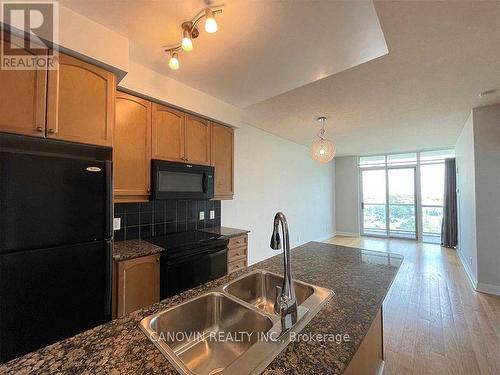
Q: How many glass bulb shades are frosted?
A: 3